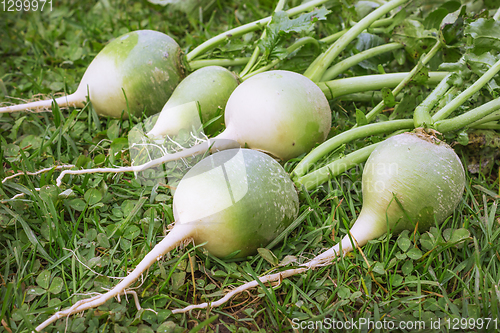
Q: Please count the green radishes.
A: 5